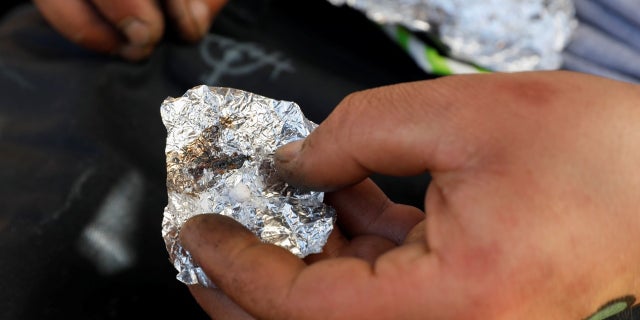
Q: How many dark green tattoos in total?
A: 1